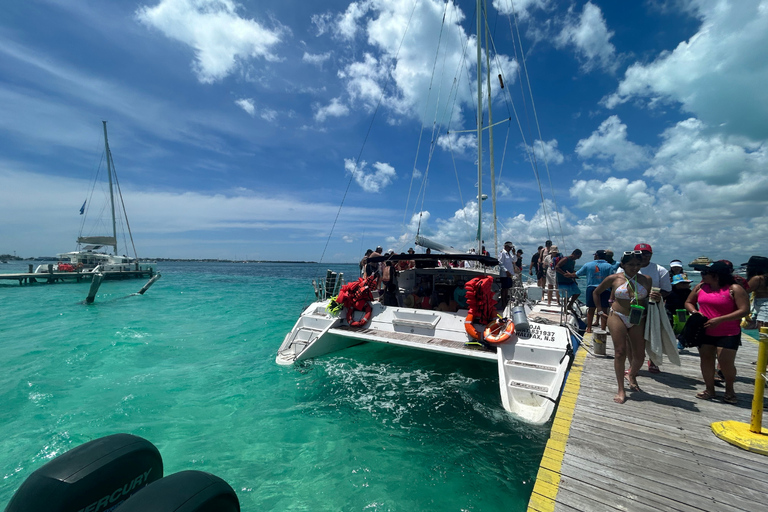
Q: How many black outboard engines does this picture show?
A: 2